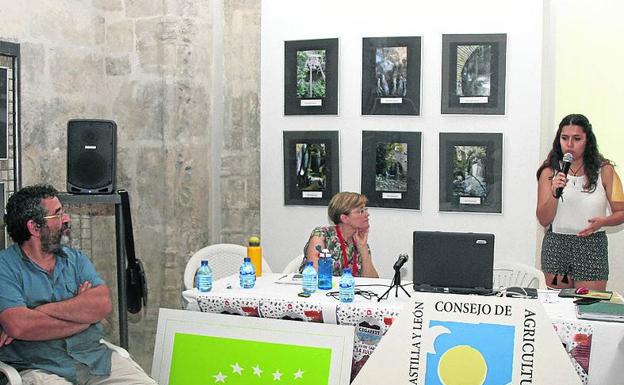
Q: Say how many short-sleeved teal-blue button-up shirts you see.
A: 1